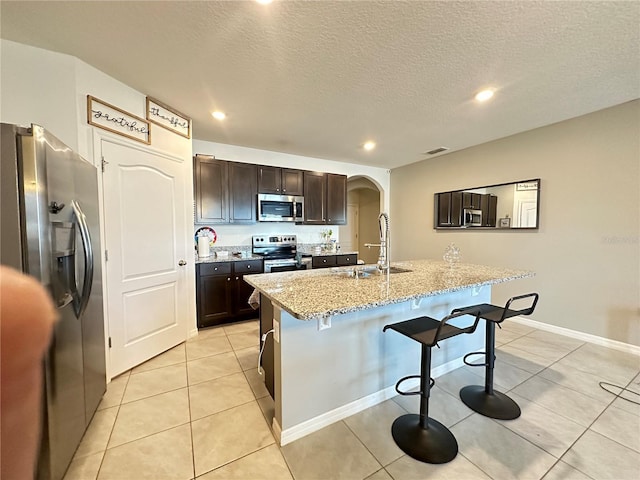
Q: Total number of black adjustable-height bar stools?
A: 2